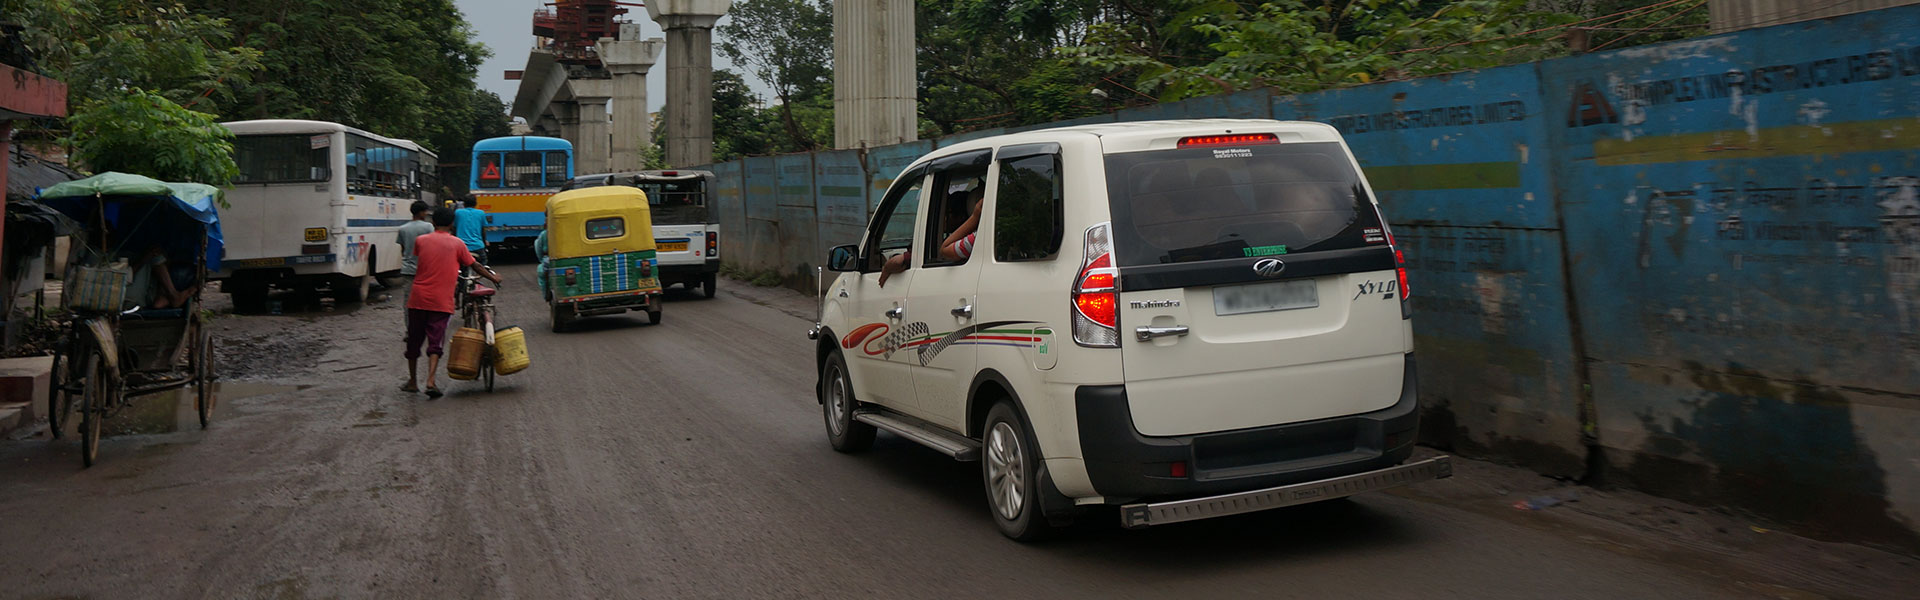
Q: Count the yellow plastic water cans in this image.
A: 2